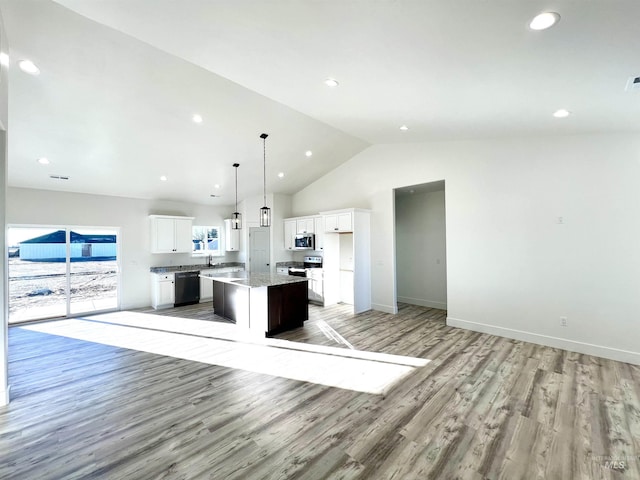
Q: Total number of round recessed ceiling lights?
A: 11